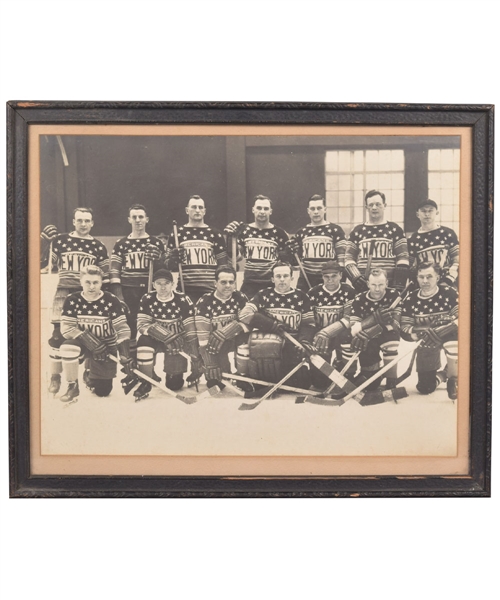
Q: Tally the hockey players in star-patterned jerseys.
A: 14